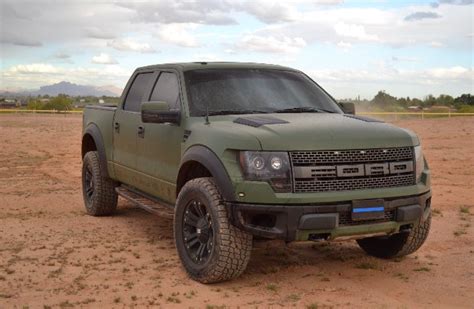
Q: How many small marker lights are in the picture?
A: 4